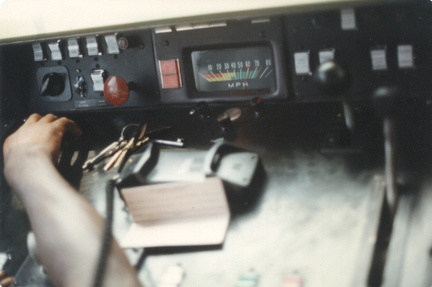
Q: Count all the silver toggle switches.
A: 11